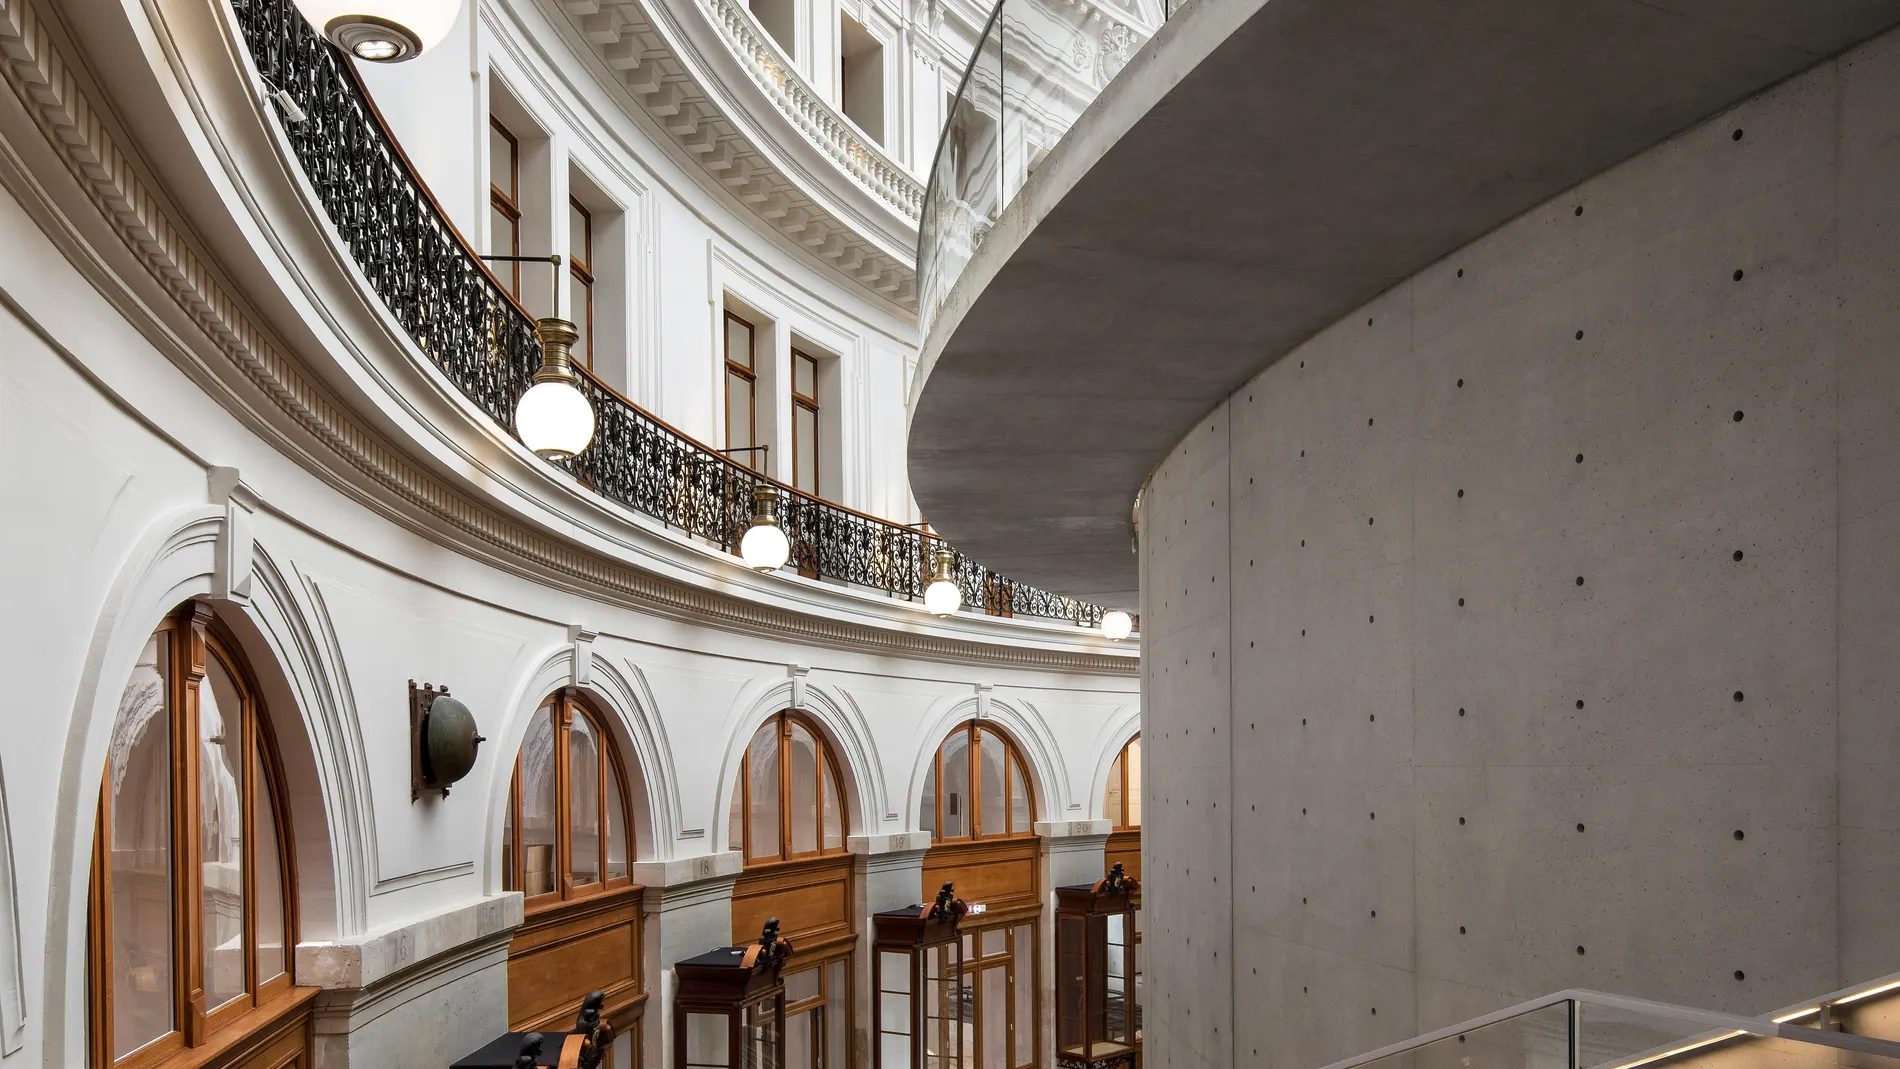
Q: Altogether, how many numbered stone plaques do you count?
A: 5